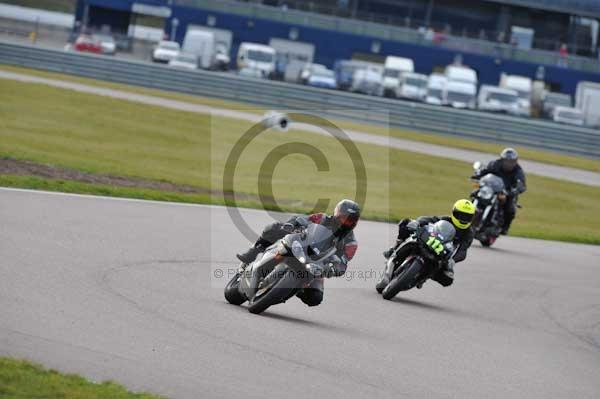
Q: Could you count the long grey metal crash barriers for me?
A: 1